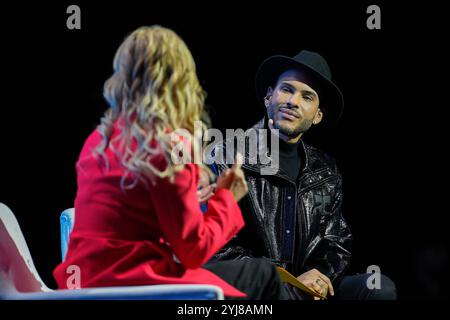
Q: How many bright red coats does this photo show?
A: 1